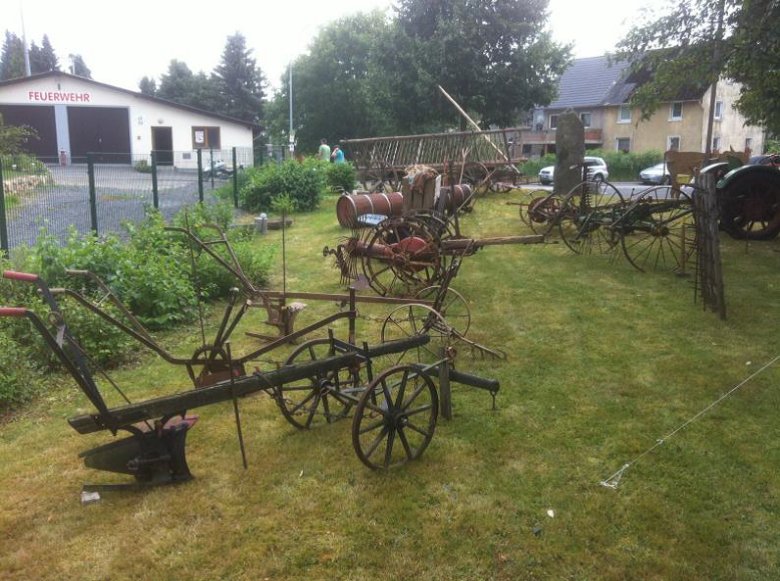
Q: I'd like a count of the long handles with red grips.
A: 2